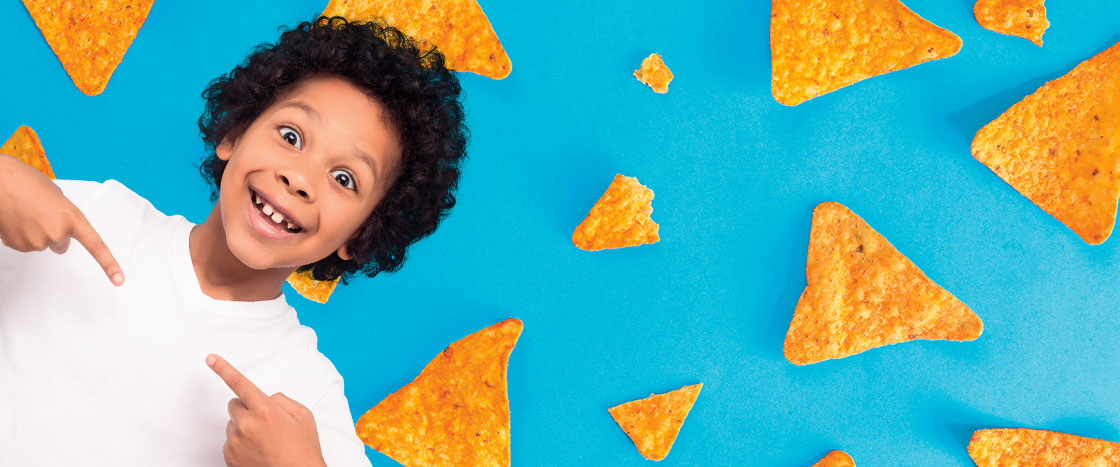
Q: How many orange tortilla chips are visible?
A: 14